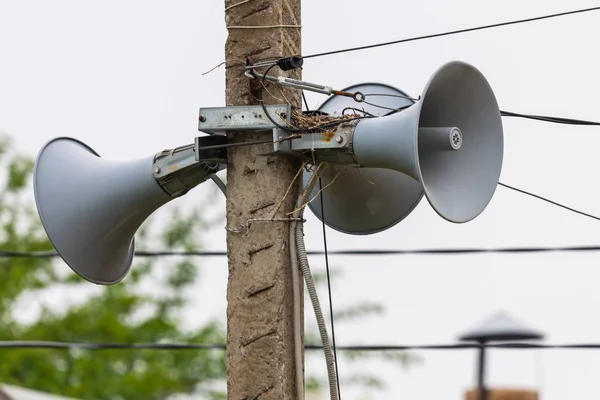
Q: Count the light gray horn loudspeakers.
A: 3